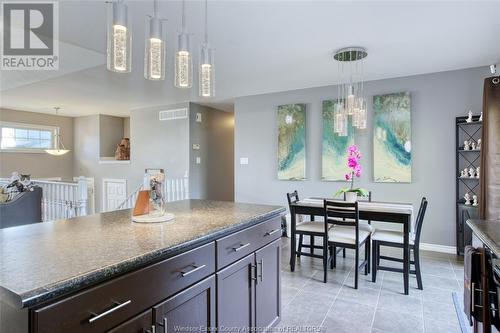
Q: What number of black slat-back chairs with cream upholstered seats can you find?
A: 4